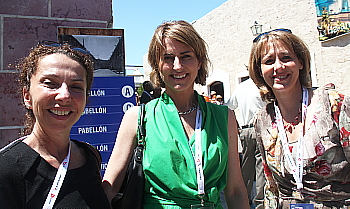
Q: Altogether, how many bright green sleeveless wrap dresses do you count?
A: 1